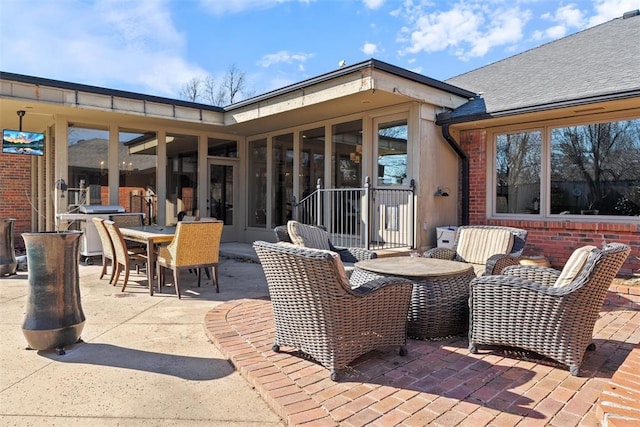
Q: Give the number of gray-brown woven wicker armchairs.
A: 4